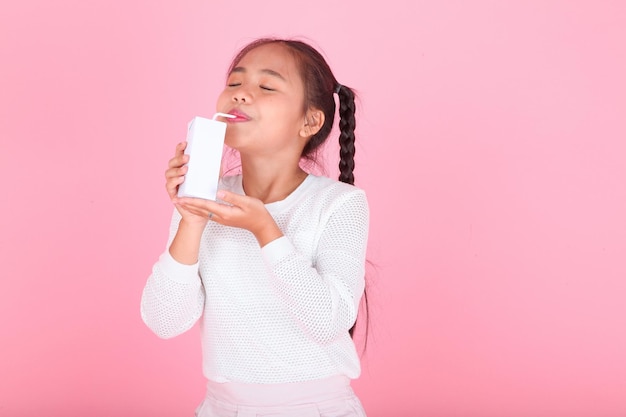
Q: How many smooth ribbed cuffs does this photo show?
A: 2